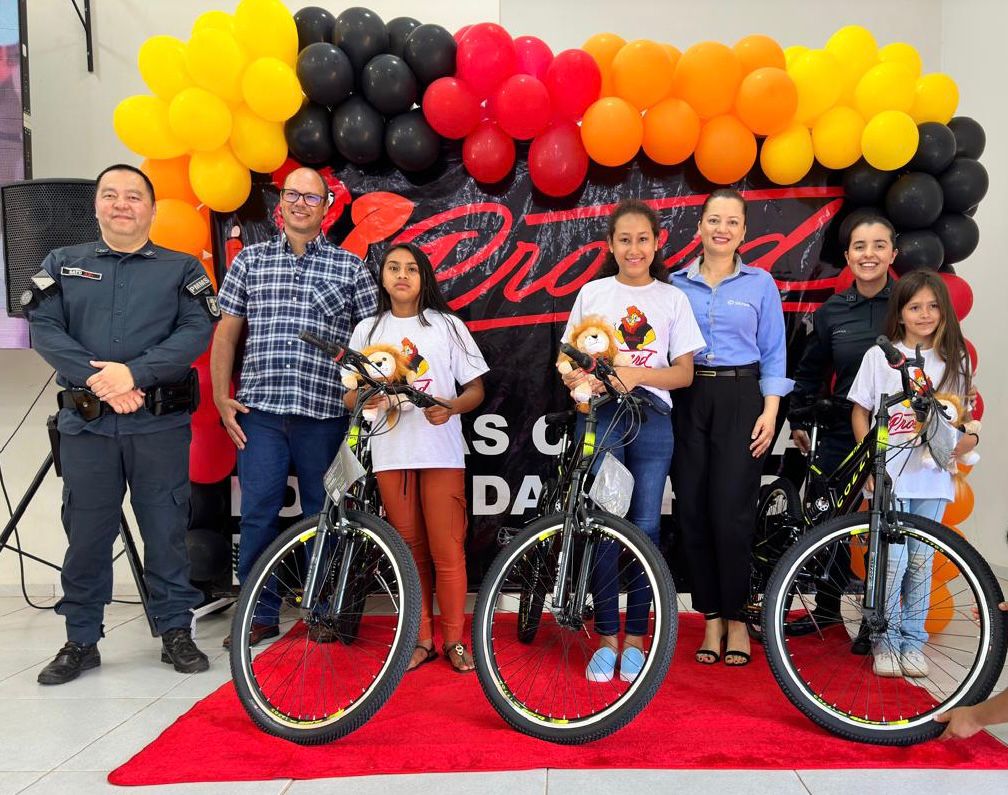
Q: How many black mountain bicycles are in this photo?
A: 3